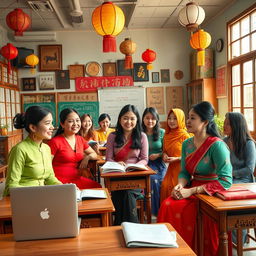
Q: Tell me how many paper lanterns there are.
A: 8